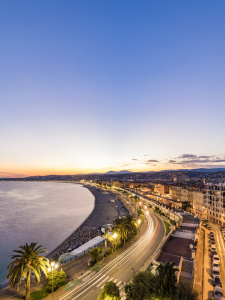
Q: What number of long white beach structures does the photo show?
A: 1